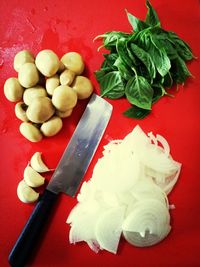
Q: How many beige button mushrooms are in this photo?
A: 15